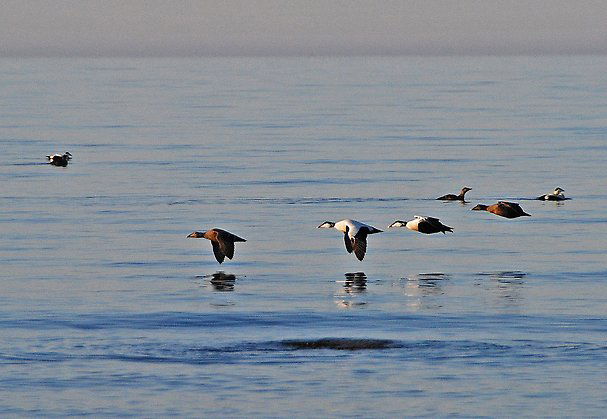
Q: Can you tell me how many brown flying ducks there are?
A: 2